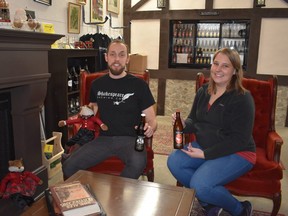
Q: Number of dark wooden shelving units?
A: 1